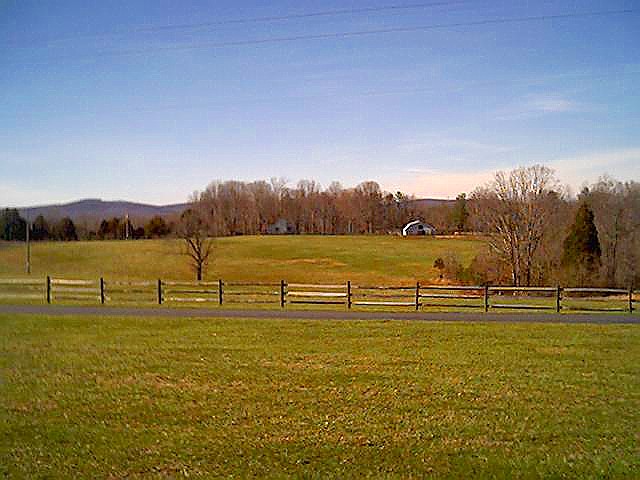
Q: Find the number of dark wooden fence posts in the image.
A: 10